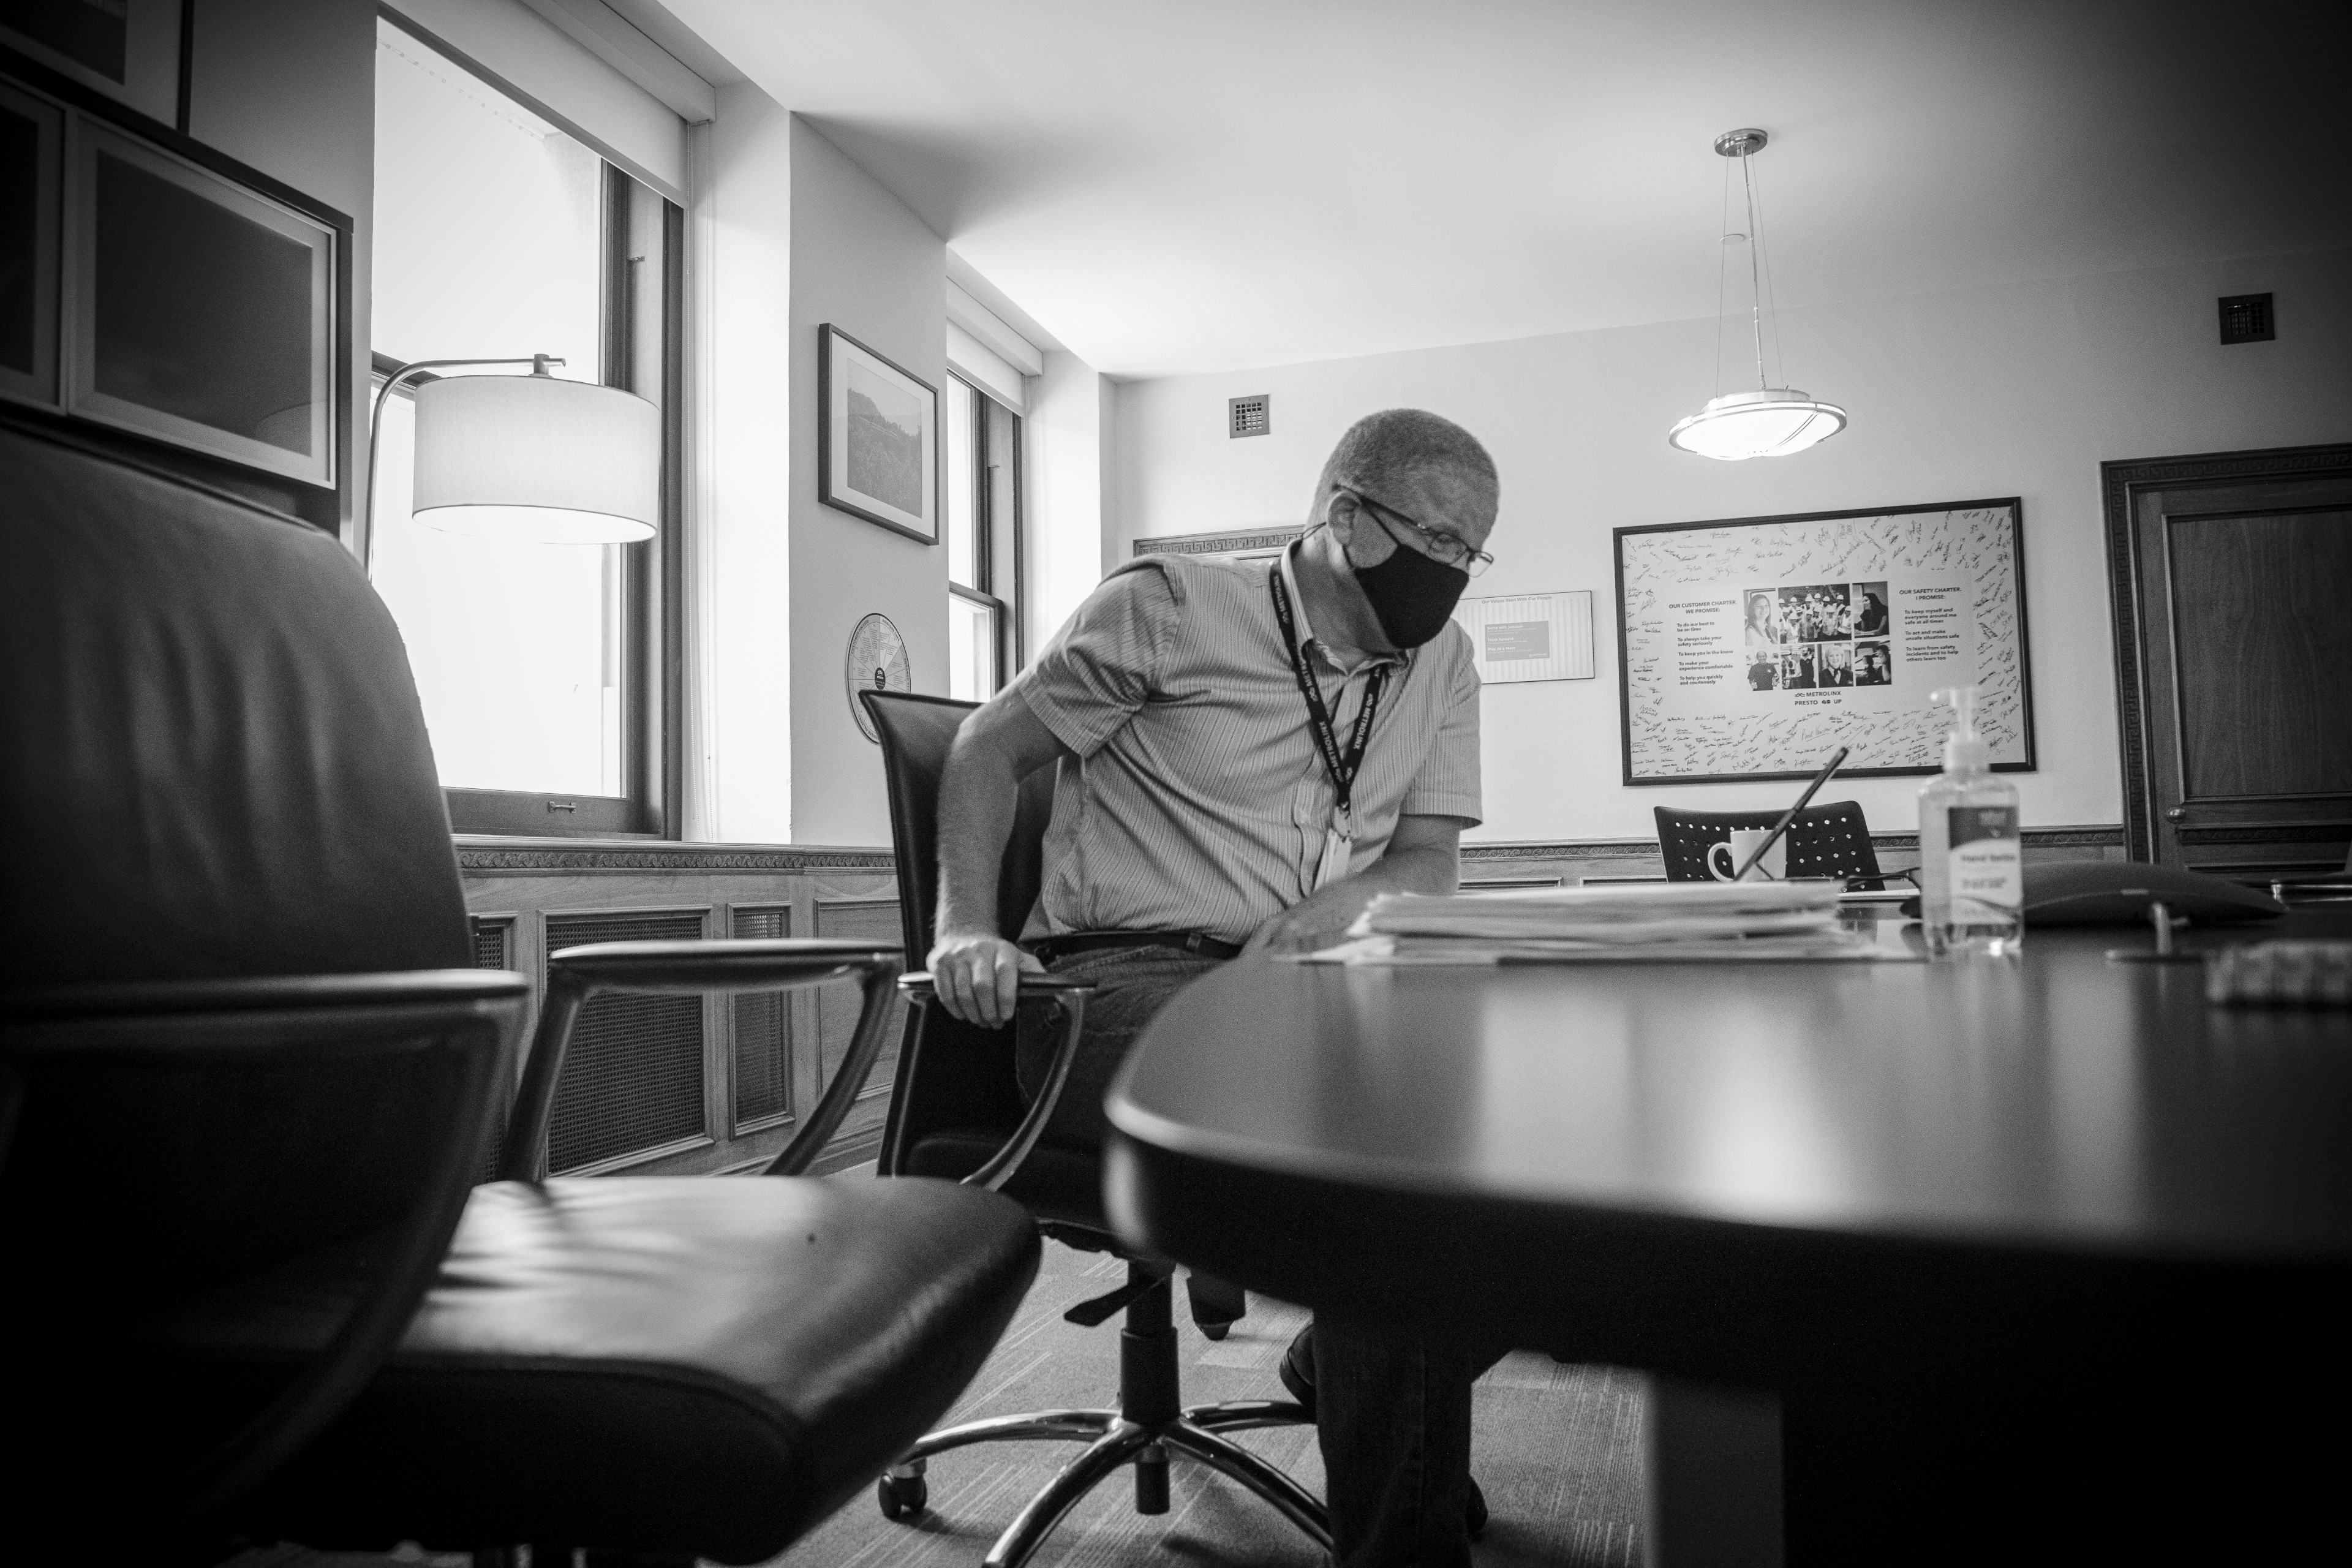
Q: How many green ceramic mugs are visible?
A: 0